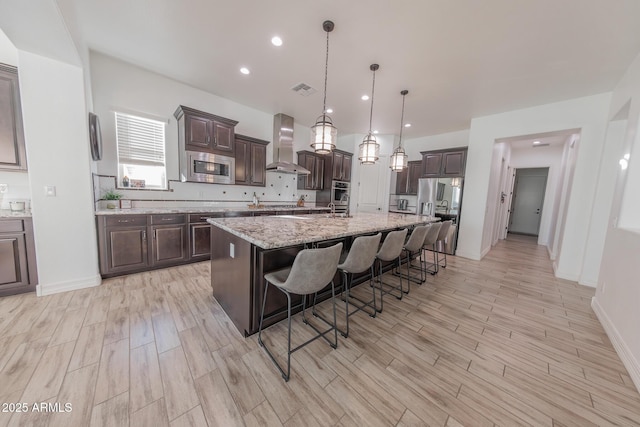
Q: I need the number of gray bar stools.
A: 6